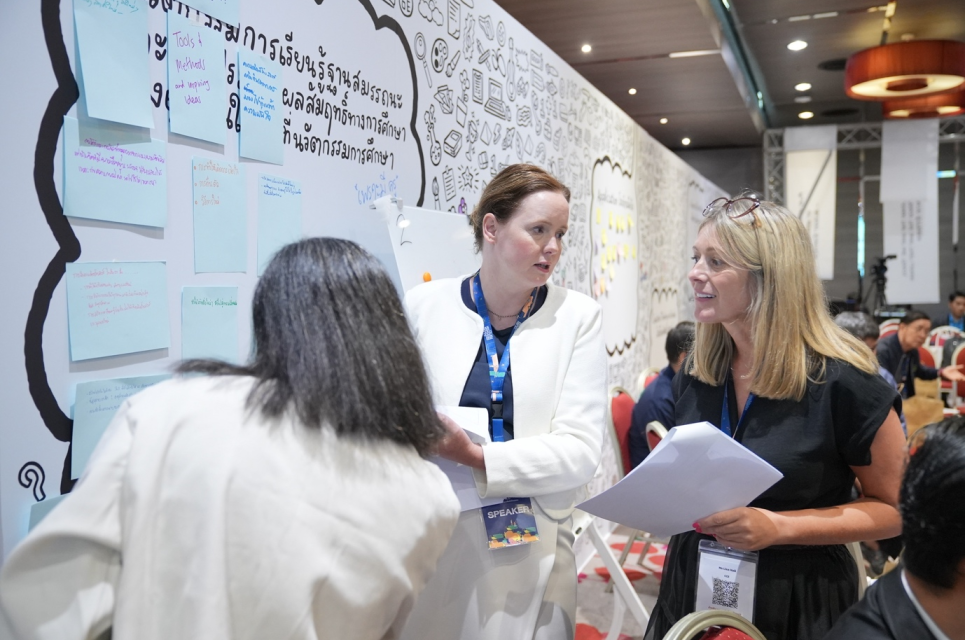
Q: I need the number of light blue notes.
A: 11